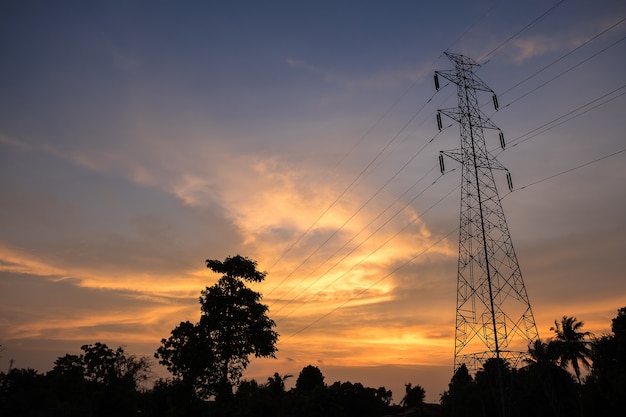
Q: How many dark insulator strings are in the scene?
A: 6